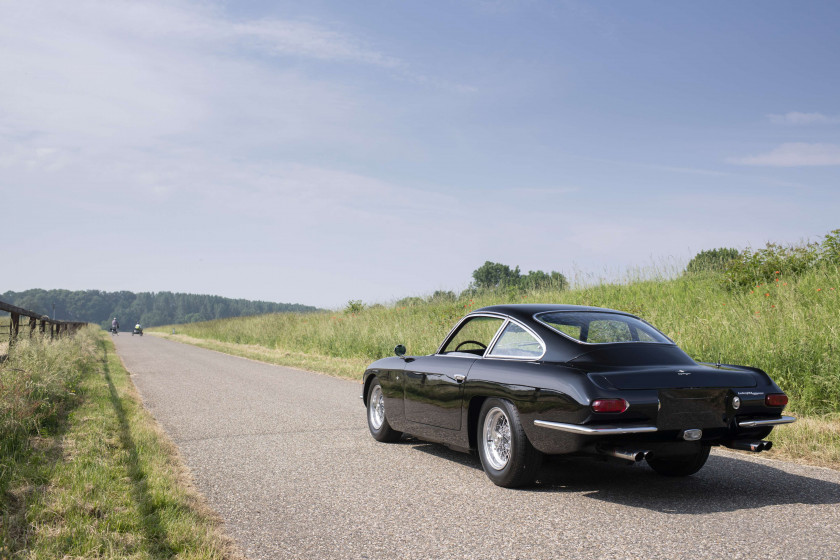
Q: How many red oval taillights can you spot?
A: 2